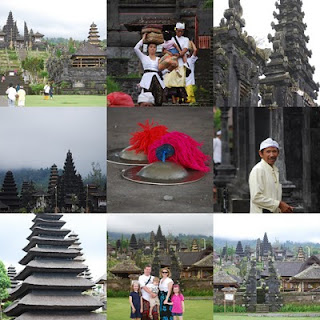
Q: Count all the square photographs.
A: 9